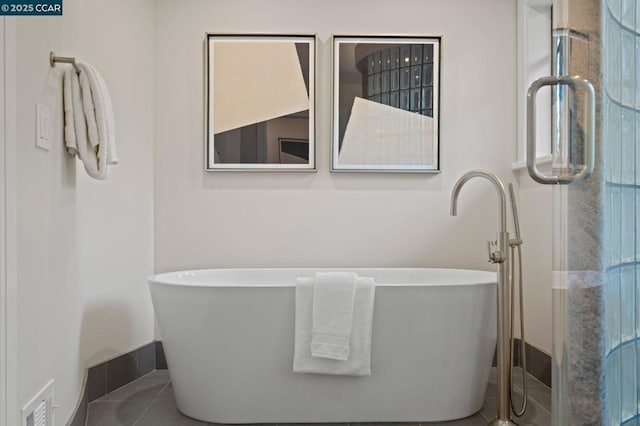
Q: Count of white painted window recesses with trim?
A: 1